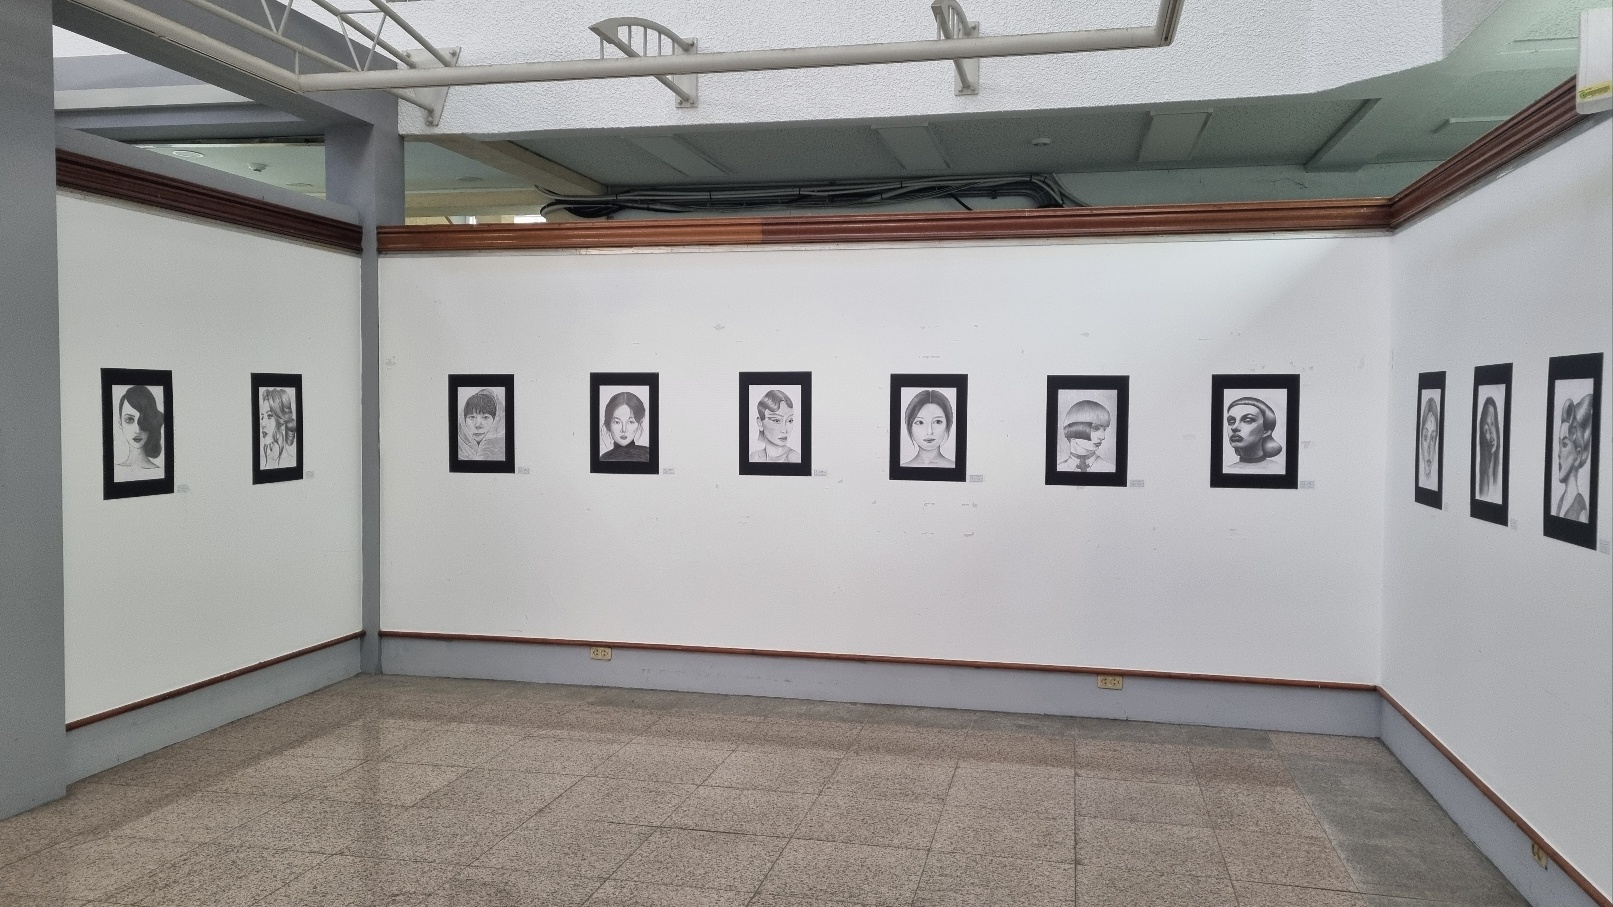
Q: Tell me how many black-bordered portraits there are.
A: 11